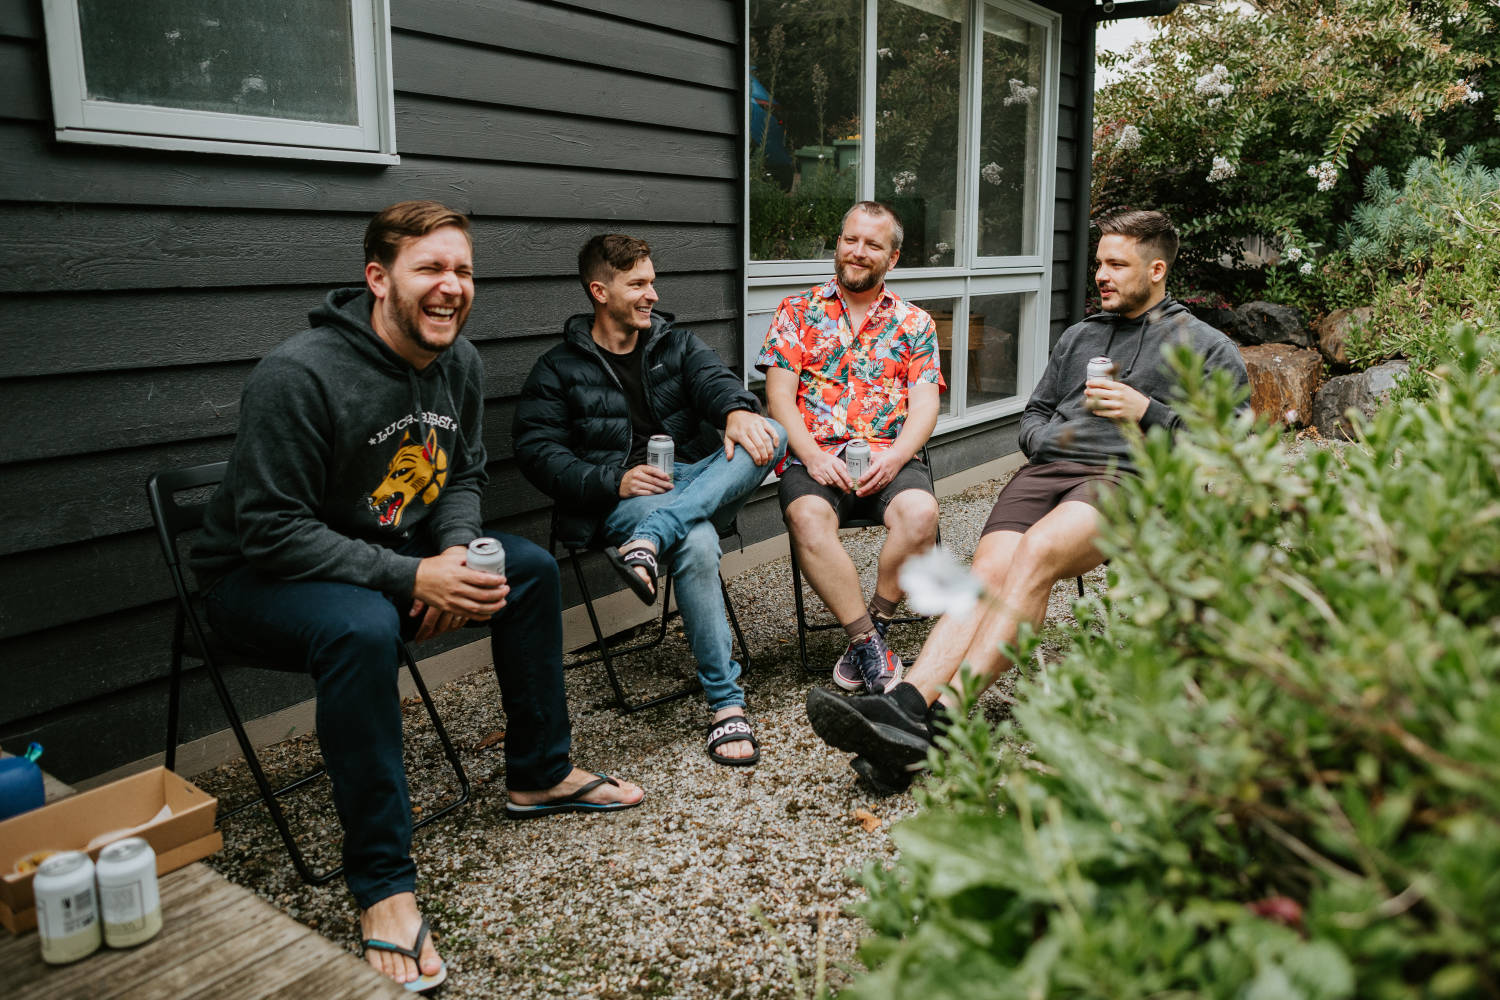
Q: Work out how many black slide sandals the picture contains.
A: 2